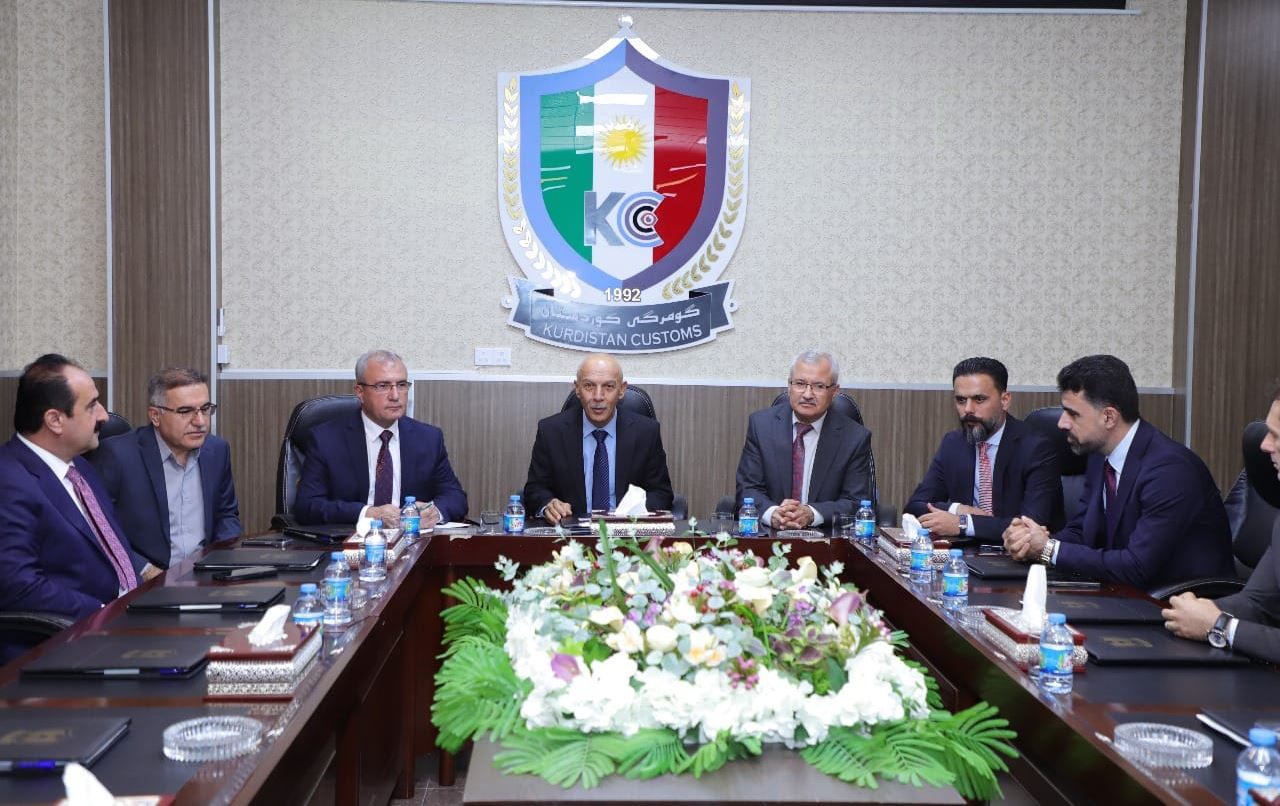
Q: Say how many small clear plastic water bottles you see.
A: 11